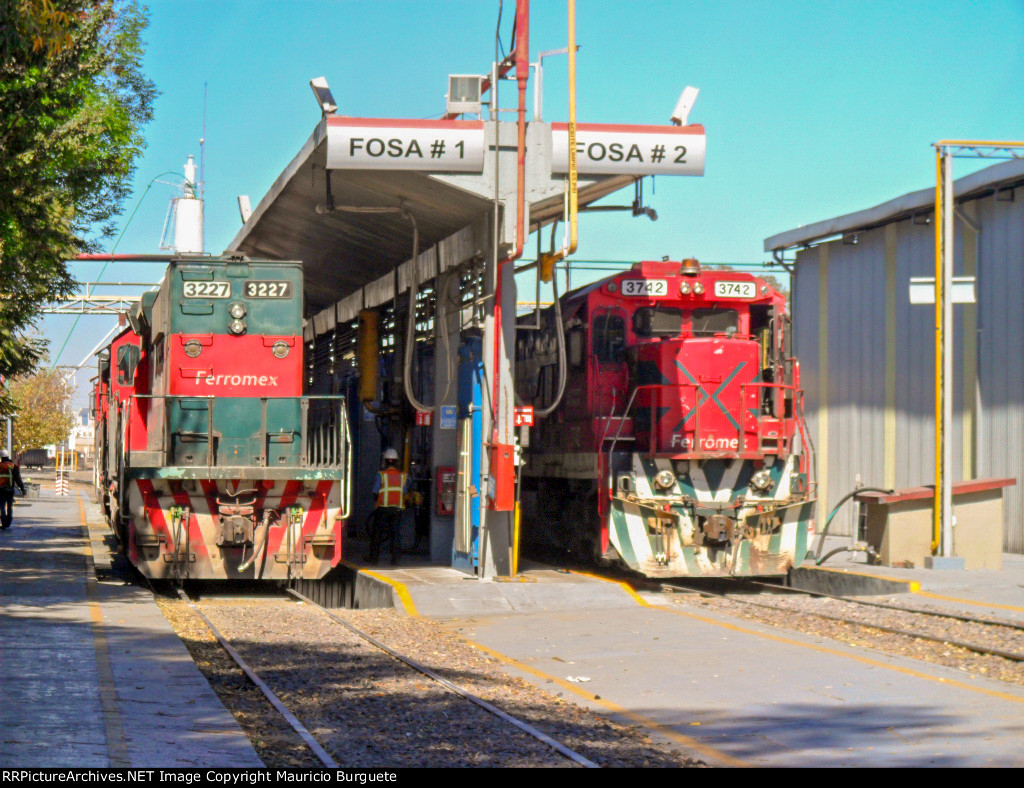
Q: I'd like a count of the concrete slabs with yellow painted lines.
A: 3